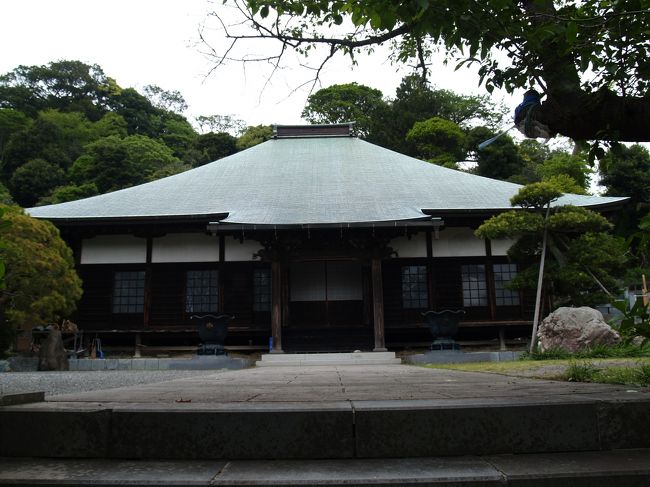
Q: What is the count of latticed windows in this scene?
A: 6